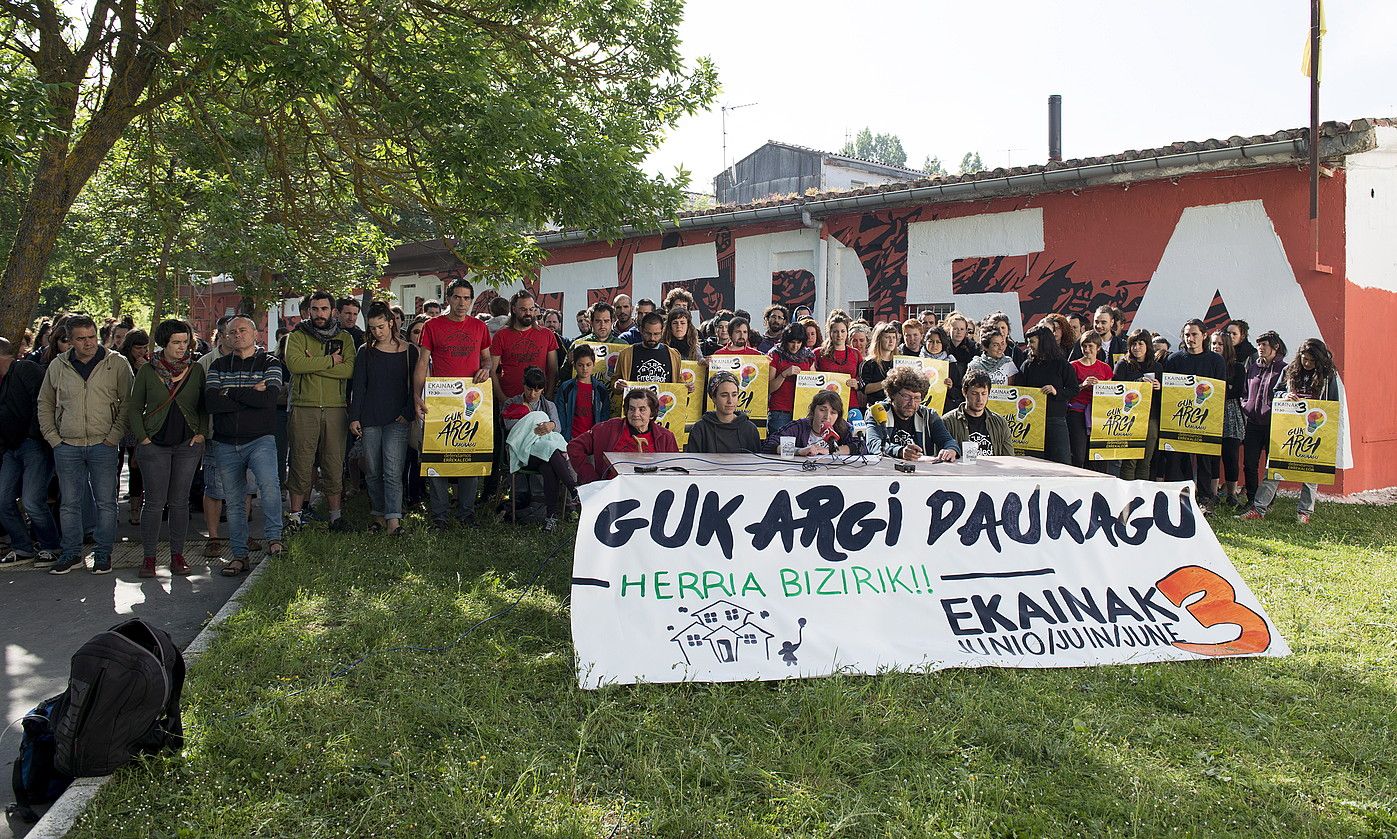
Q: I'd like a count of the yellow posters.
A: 11